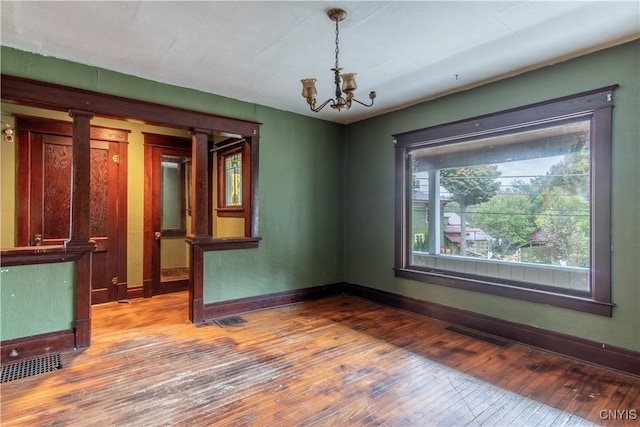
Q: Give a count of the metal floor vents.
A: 3